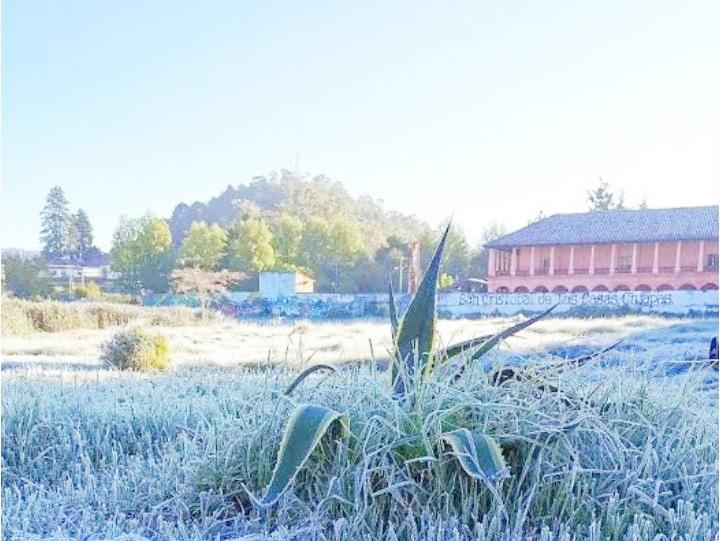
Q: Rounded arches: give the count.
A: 11